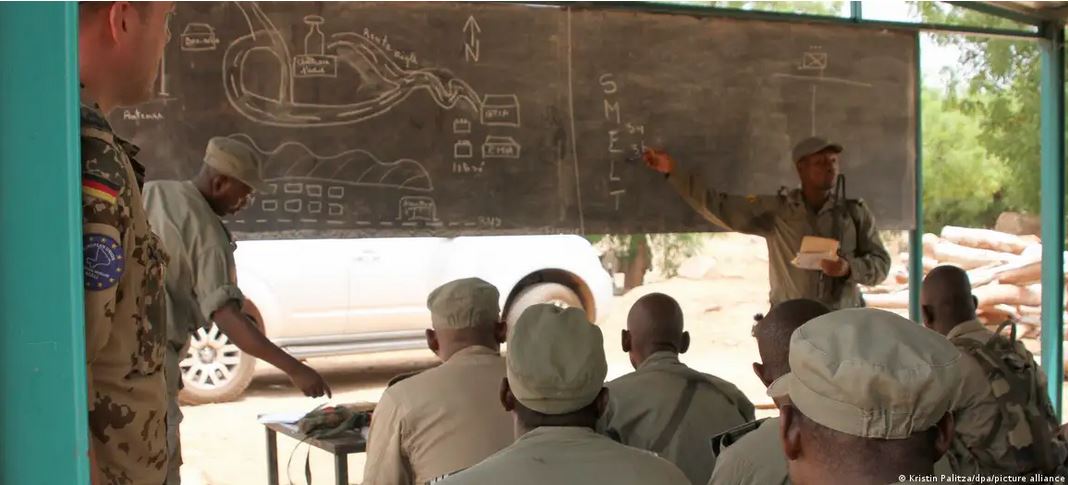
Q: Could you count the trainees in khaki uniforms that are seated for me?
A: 6